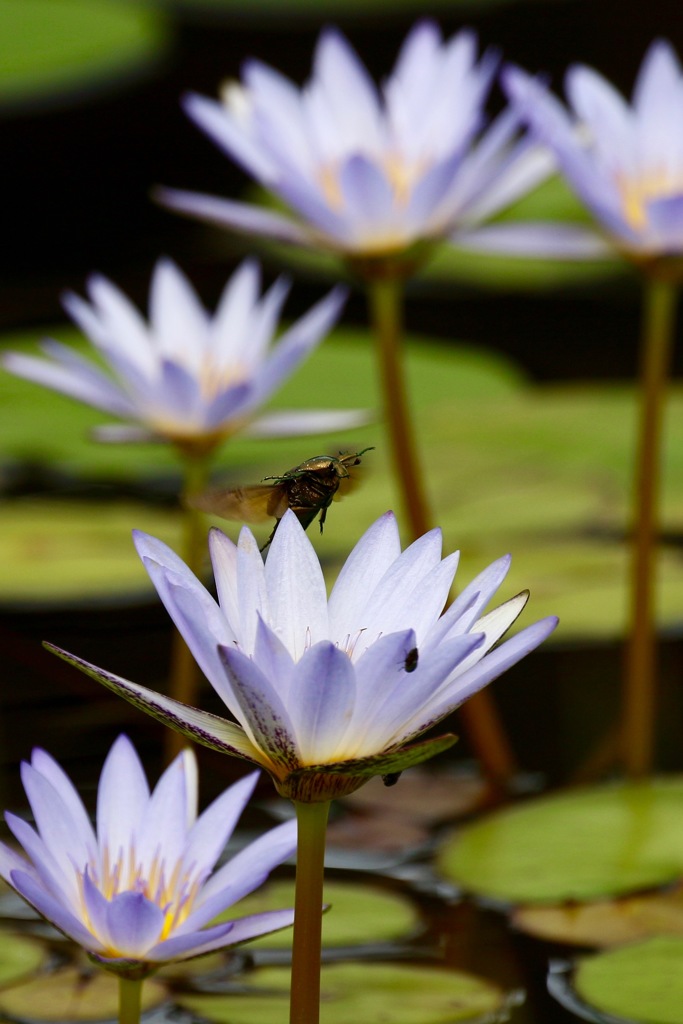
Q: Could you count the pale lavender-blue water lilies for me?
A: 5